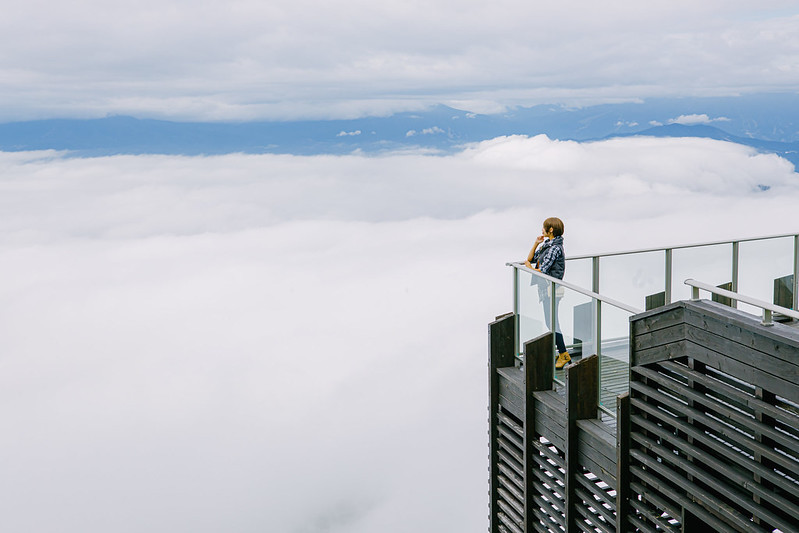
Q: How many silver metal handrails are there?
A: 3